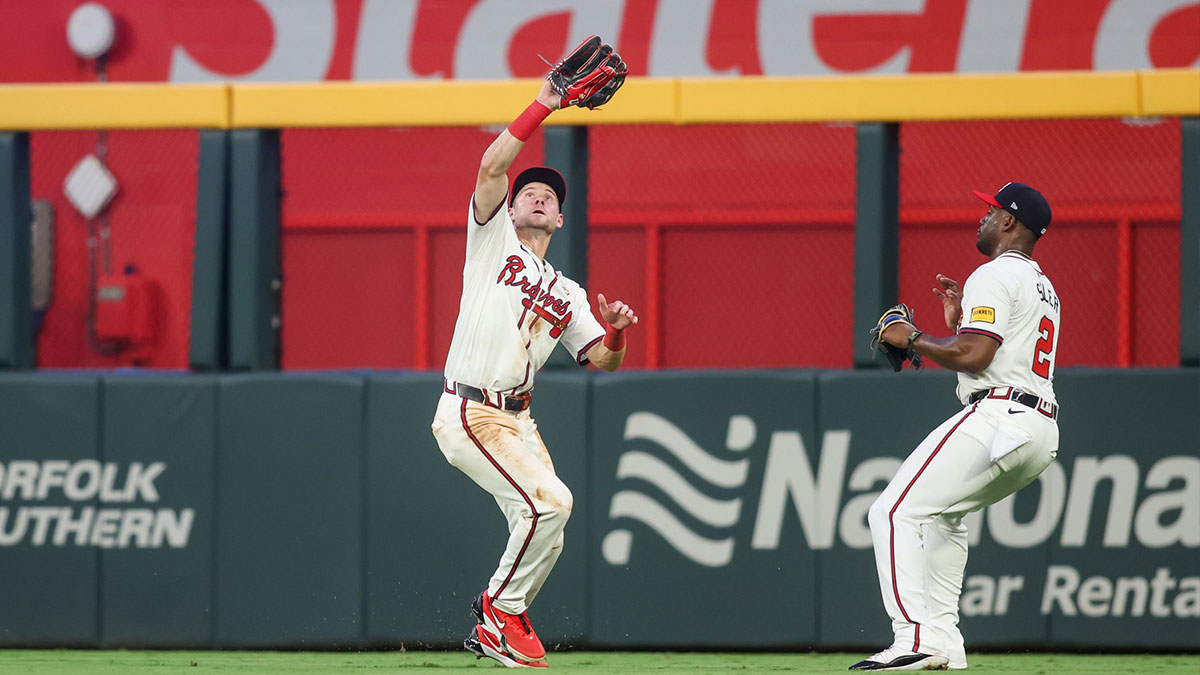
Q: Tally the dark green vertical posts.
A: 6